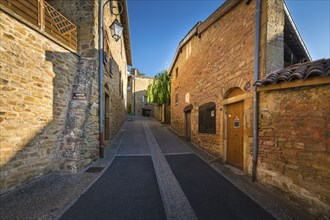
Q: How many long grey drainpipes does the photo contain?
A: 2